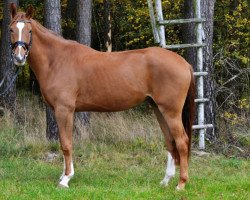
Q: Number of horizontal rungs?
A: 5